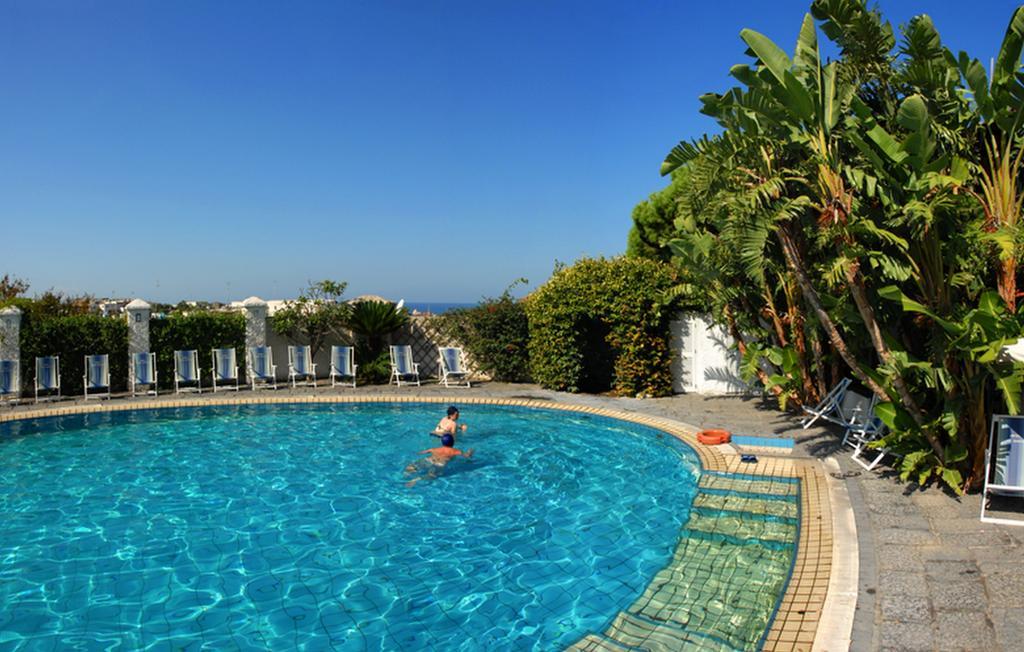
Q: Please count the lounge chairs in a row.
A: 11